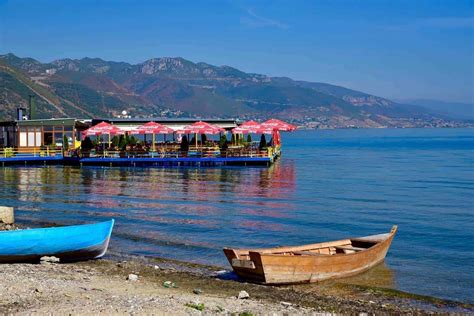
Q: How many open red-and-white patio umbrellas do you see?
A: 5